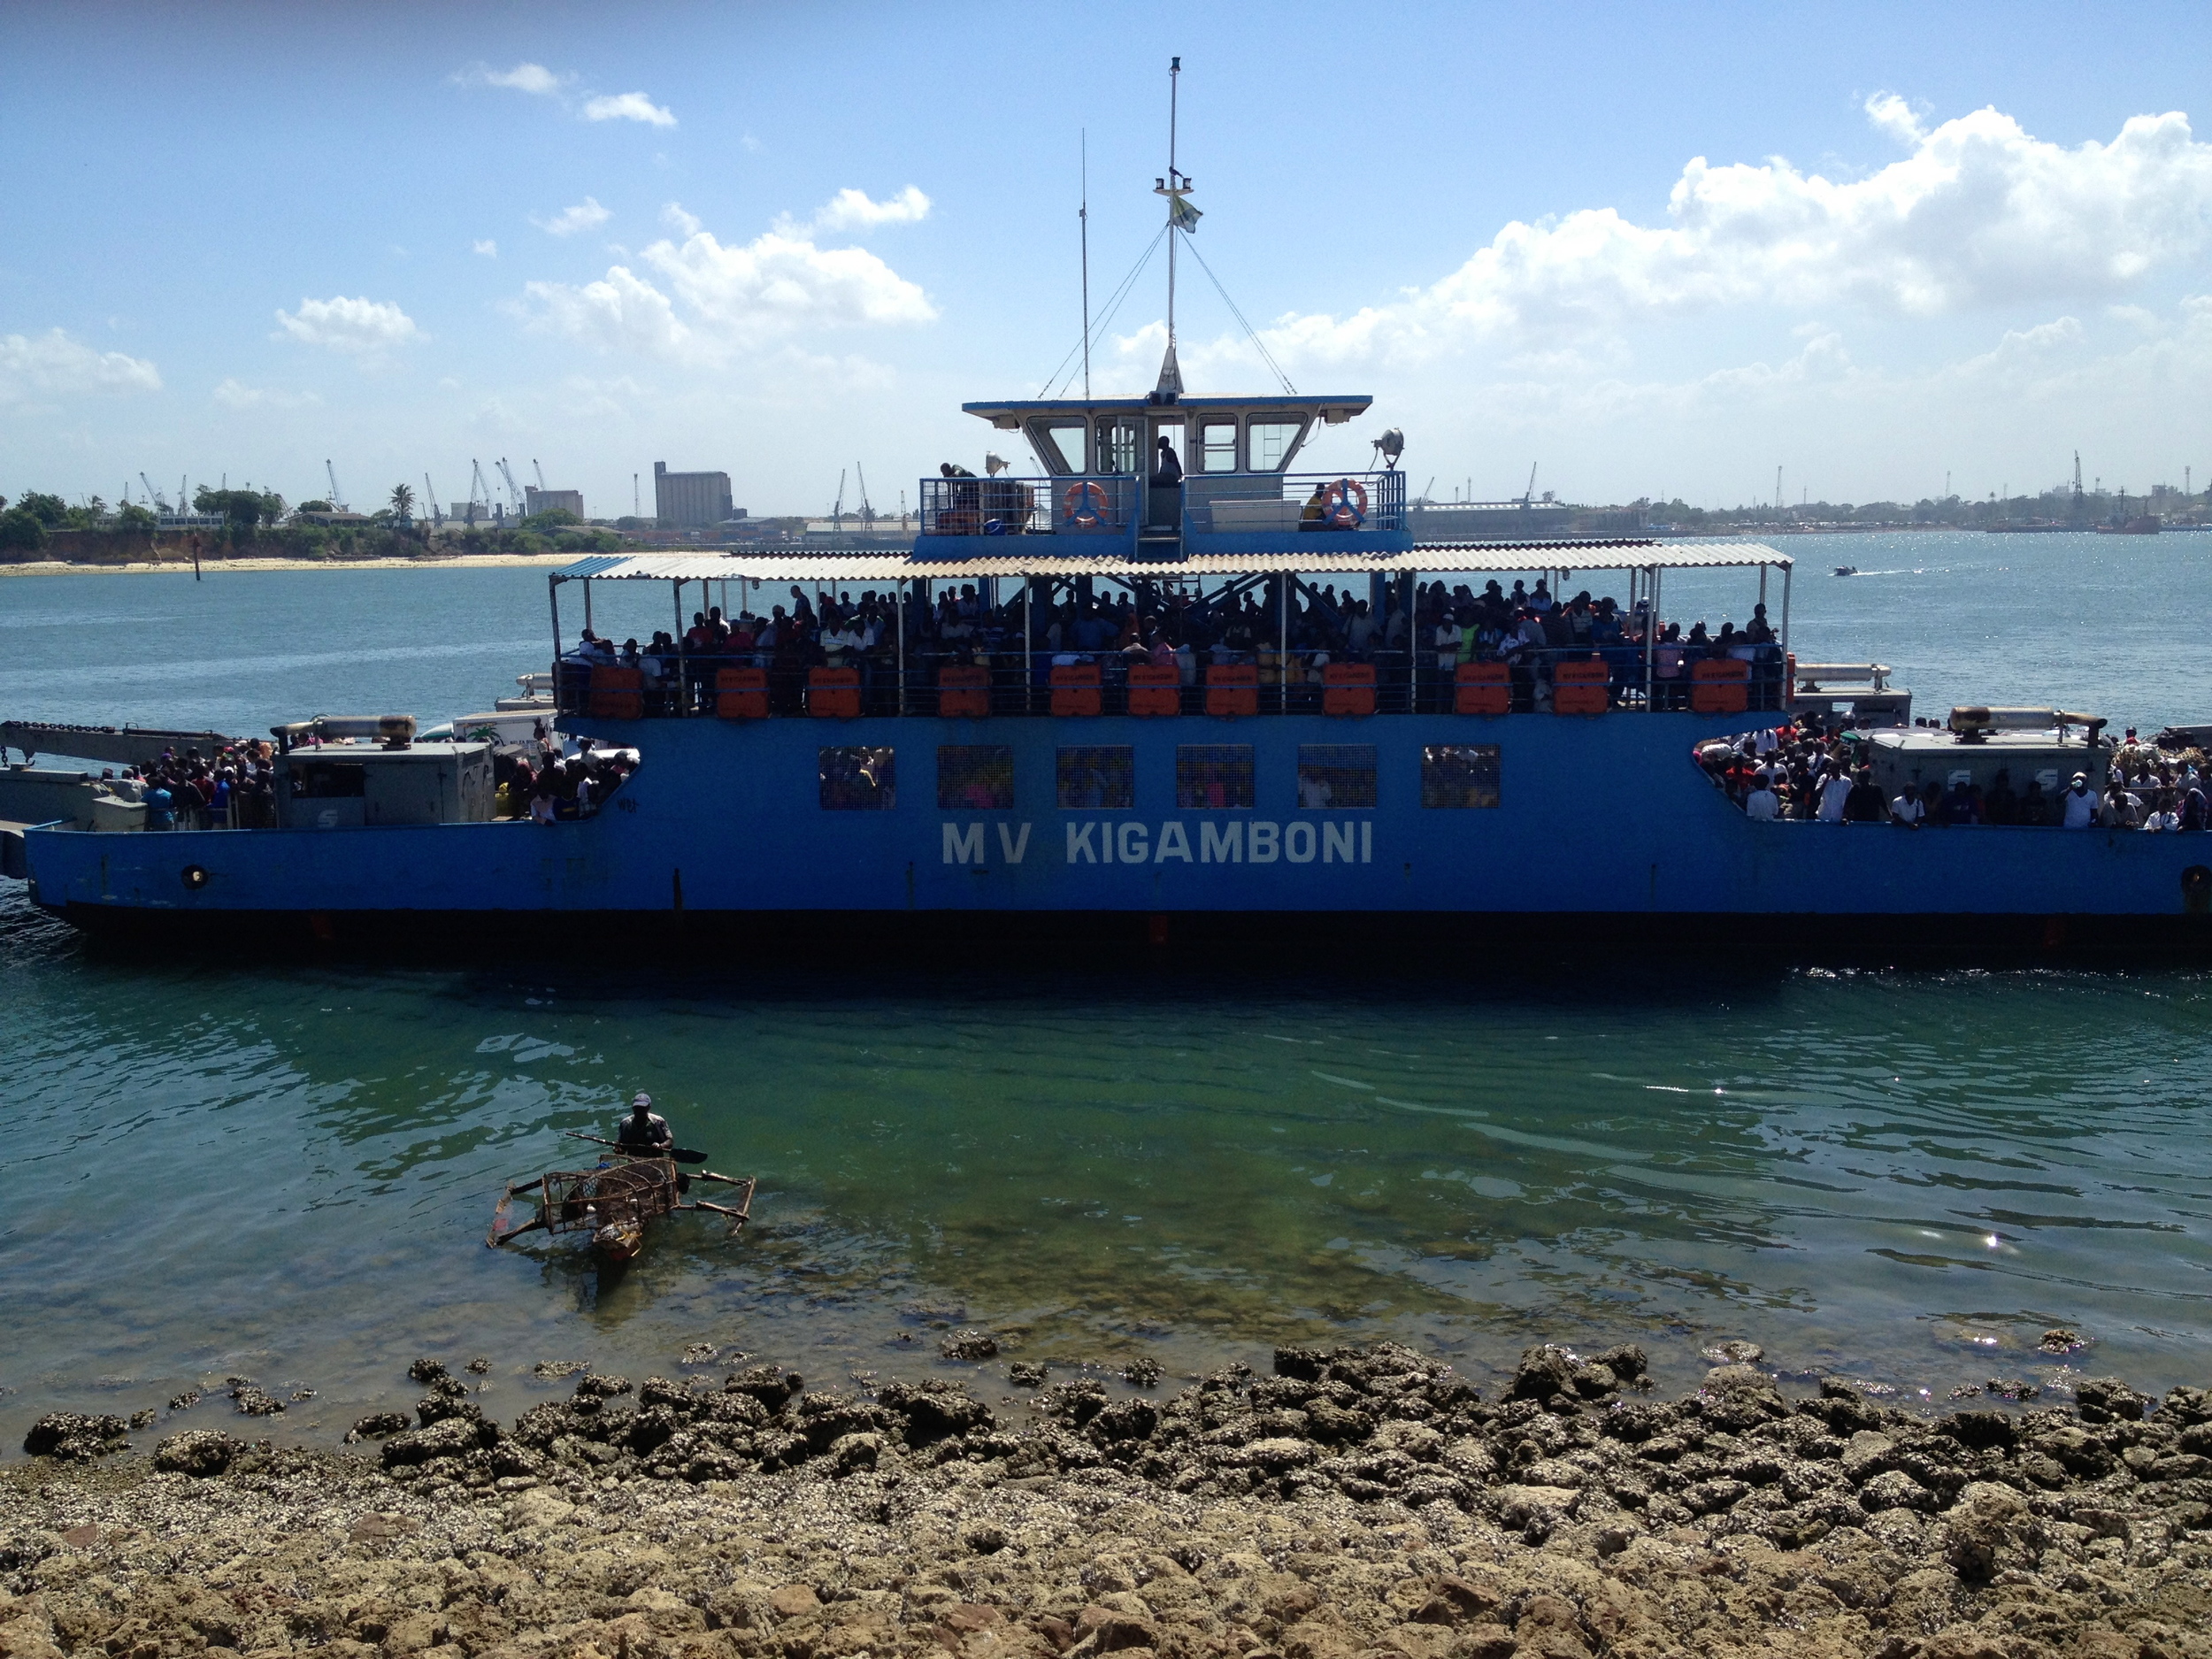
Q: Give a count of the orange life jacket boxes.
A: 11